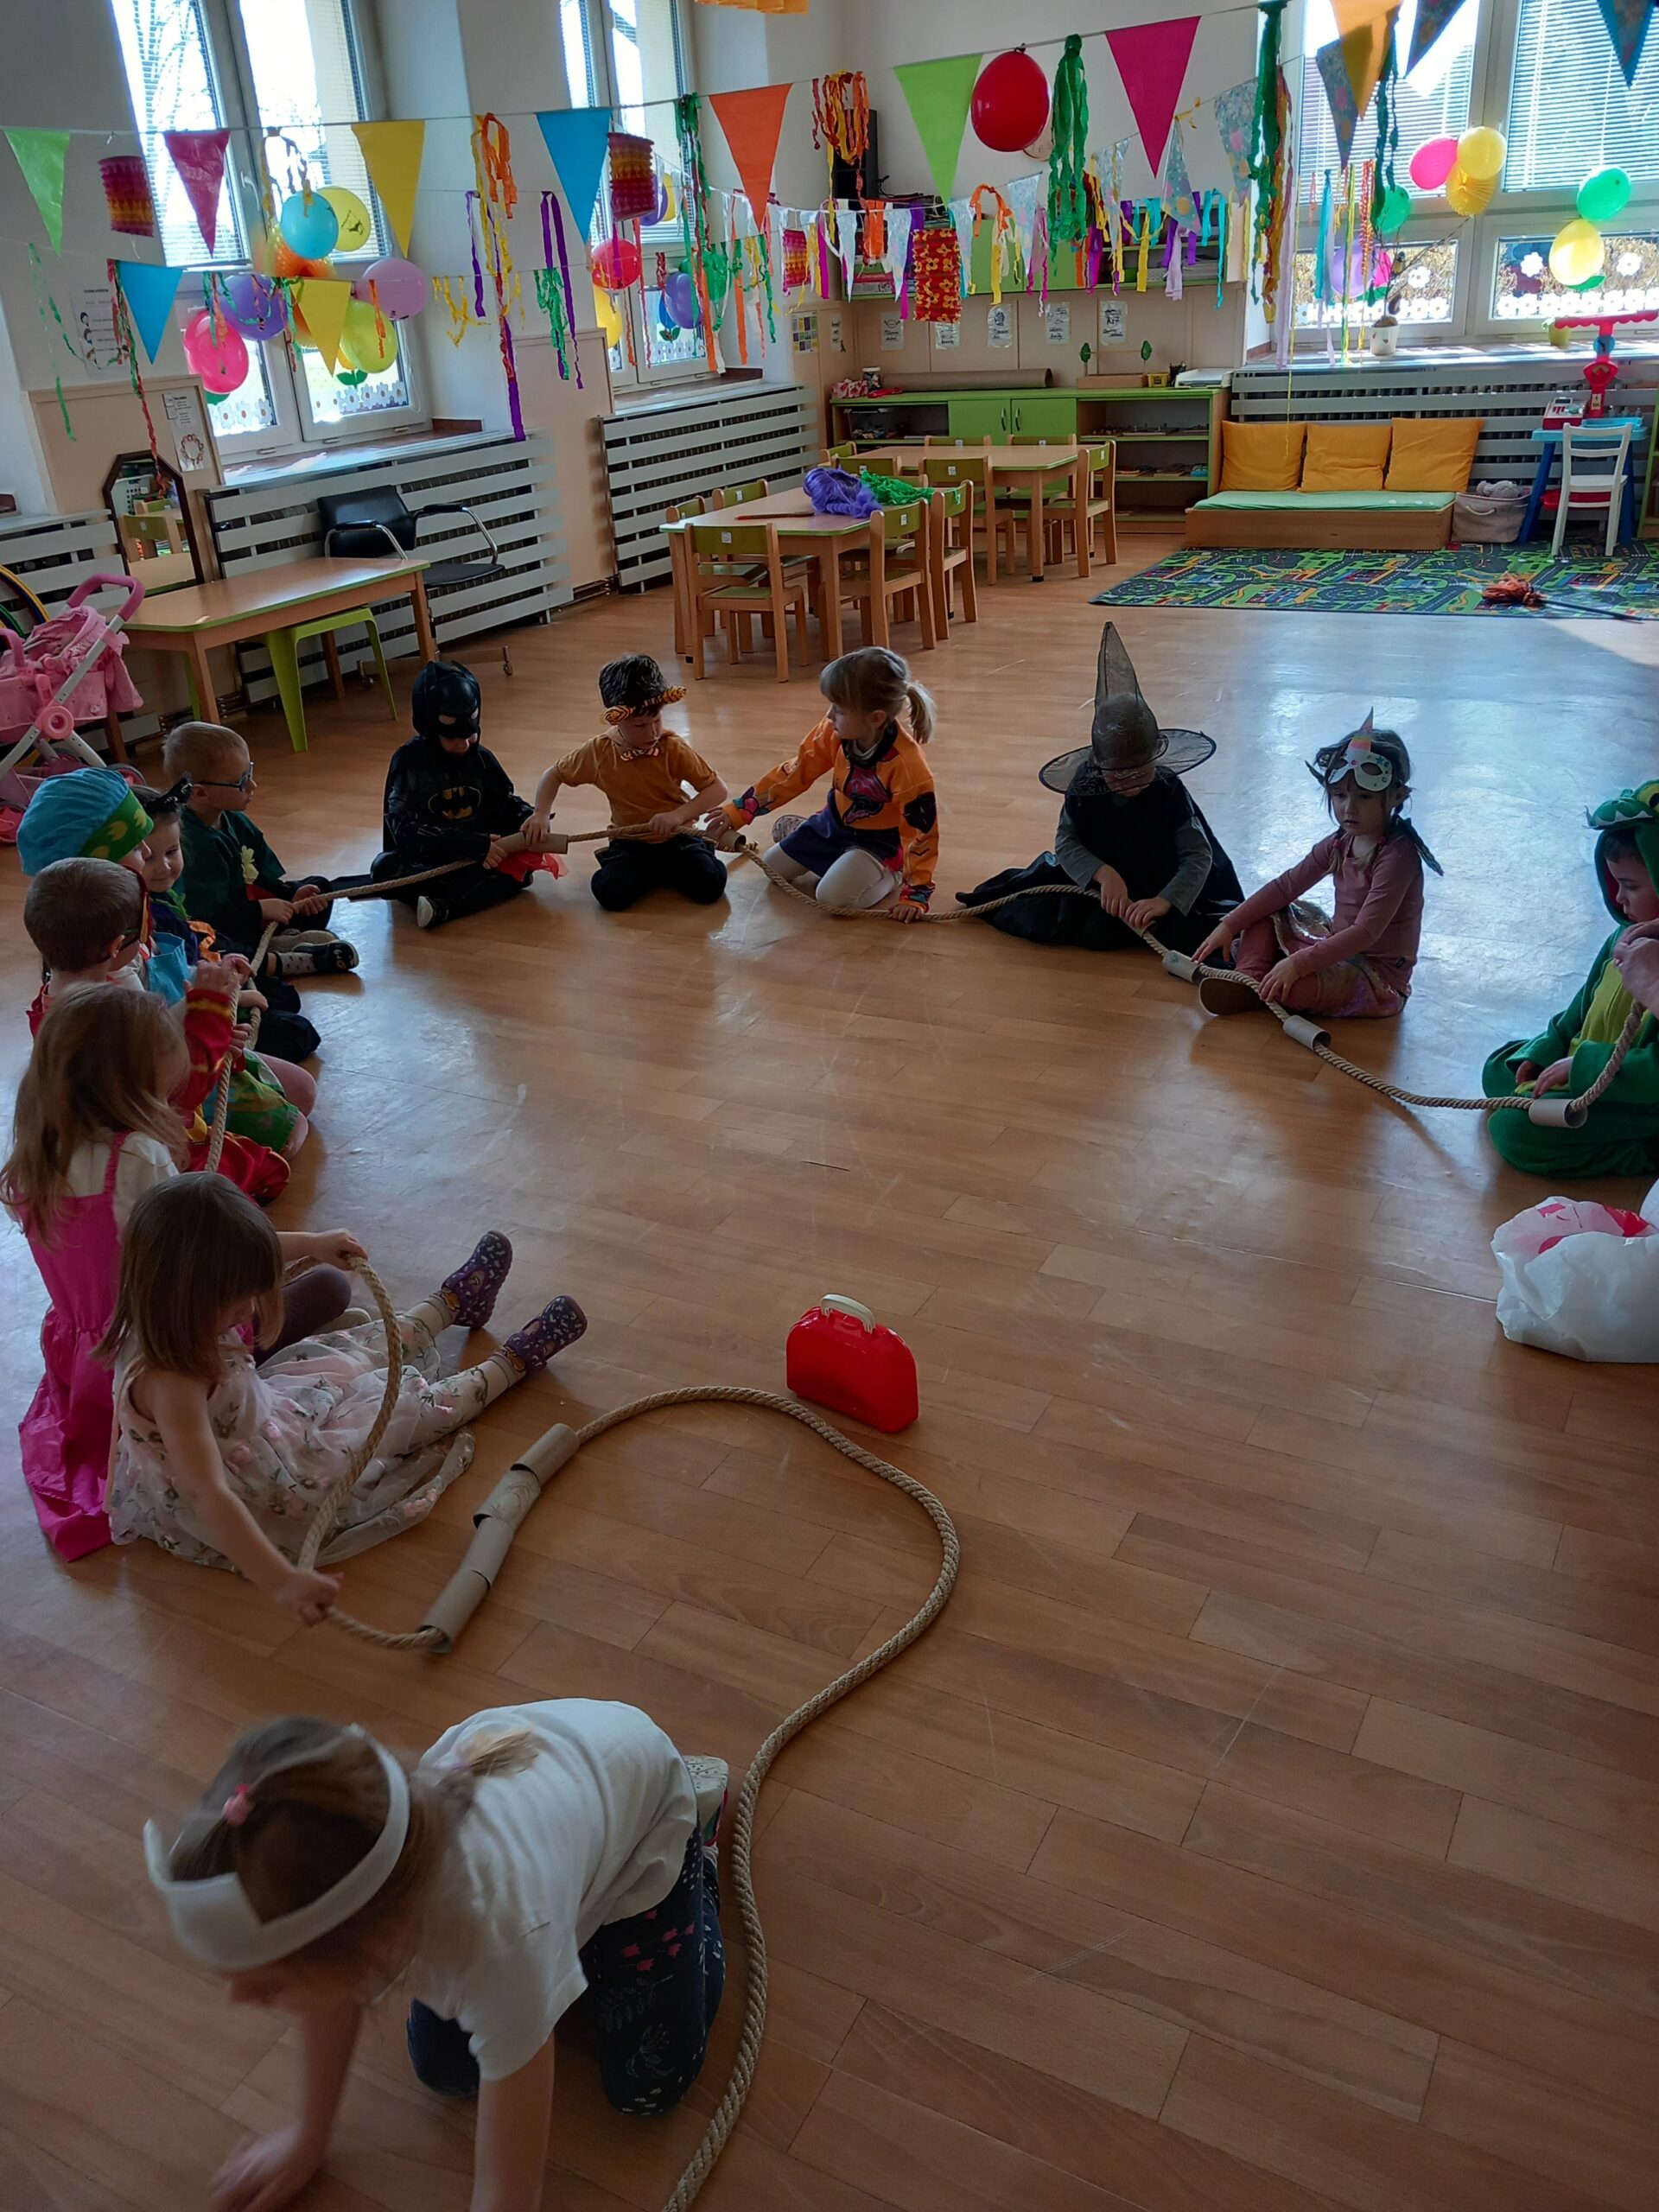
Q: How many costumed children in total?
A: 13